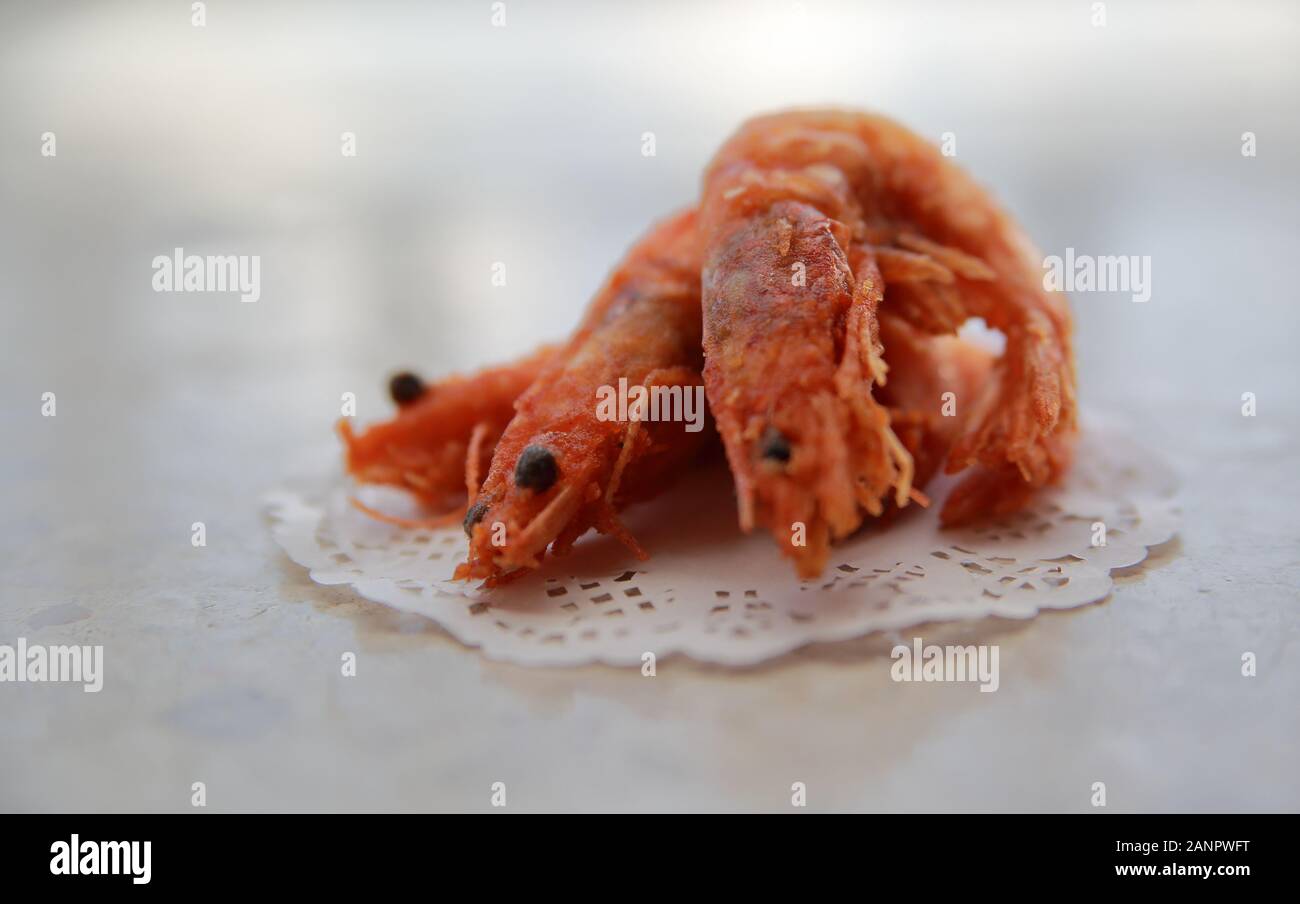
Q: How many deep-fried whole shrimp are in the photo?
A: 3